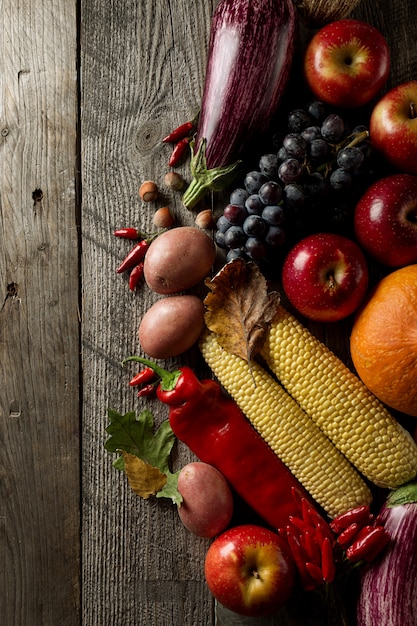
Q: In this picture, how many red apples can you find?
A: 5